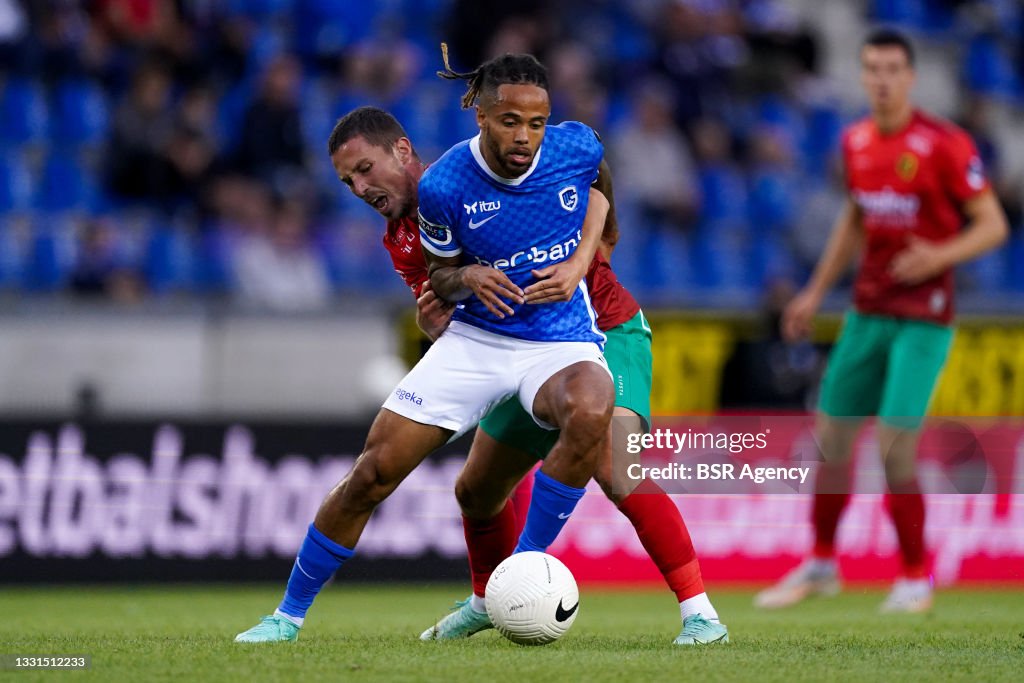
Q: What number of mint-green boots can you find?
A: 3